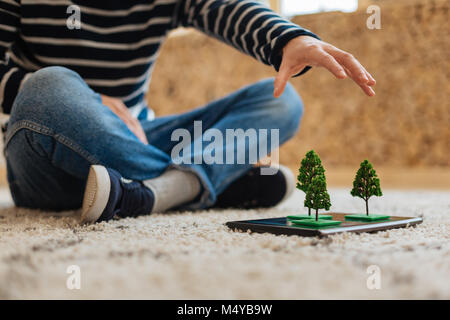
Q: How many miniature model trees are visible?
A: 3